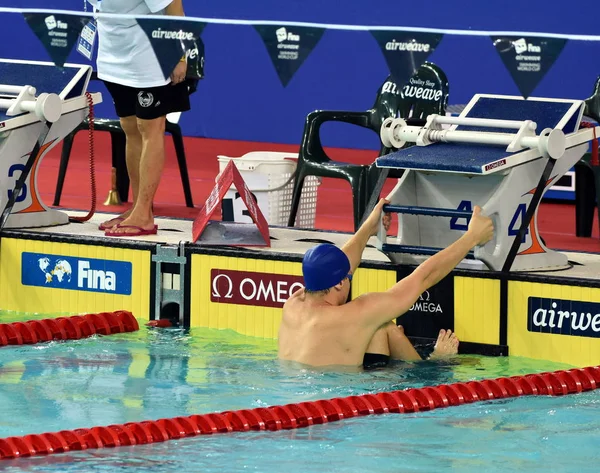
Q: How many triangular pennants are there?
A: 5